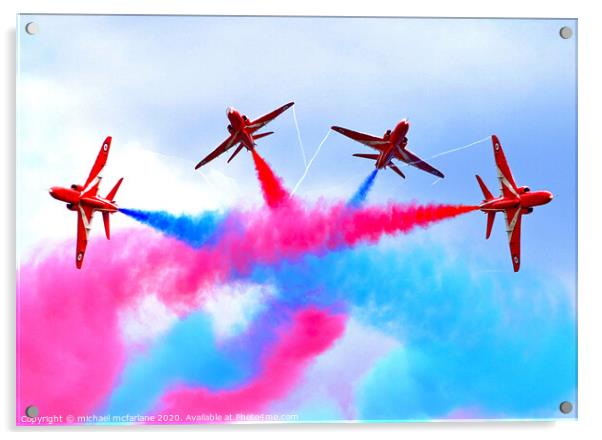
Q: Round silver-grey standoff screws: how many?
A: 4